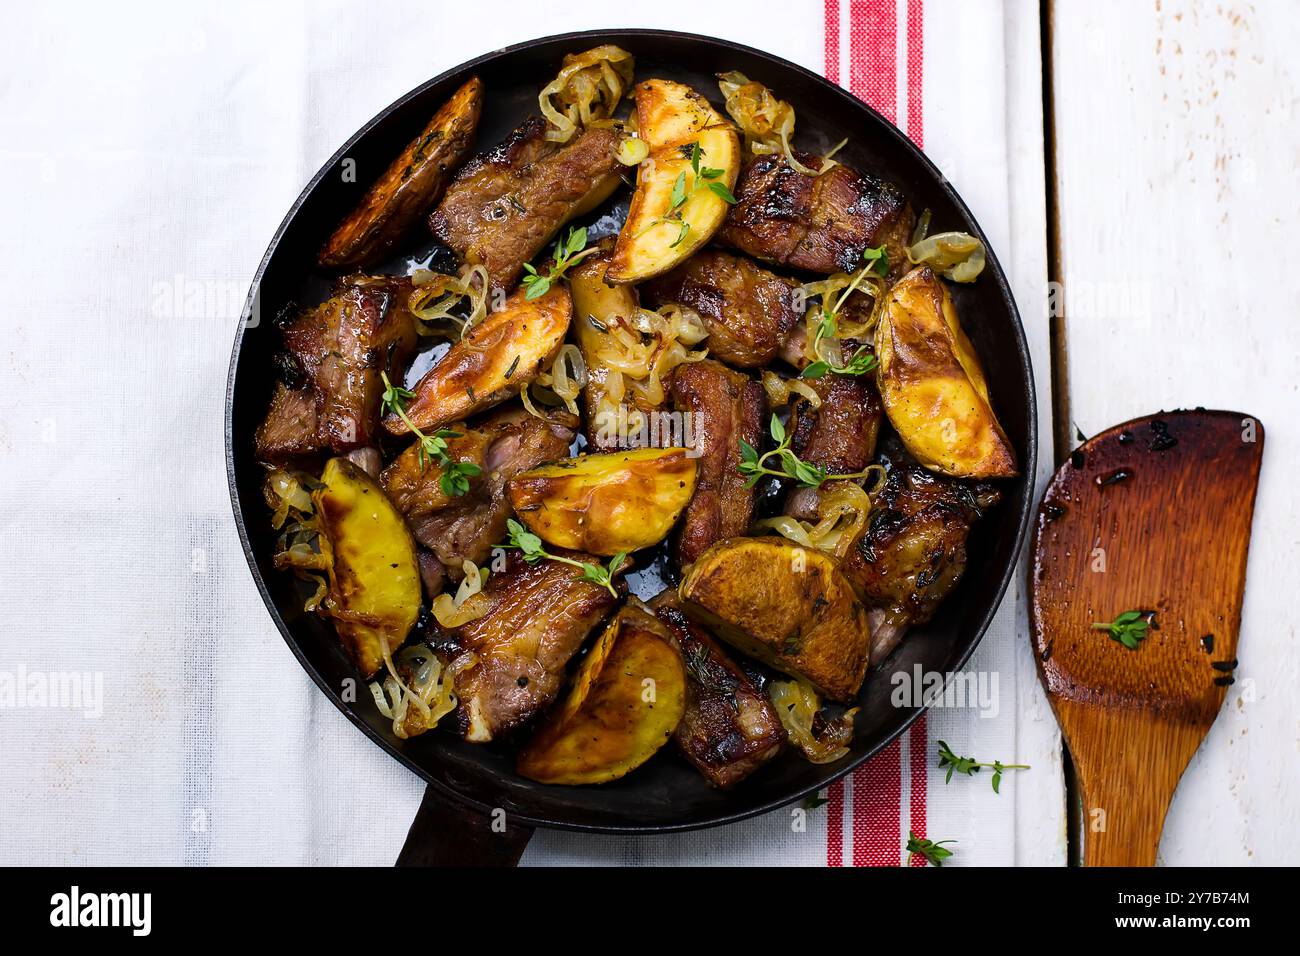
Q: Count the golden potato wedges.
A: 8